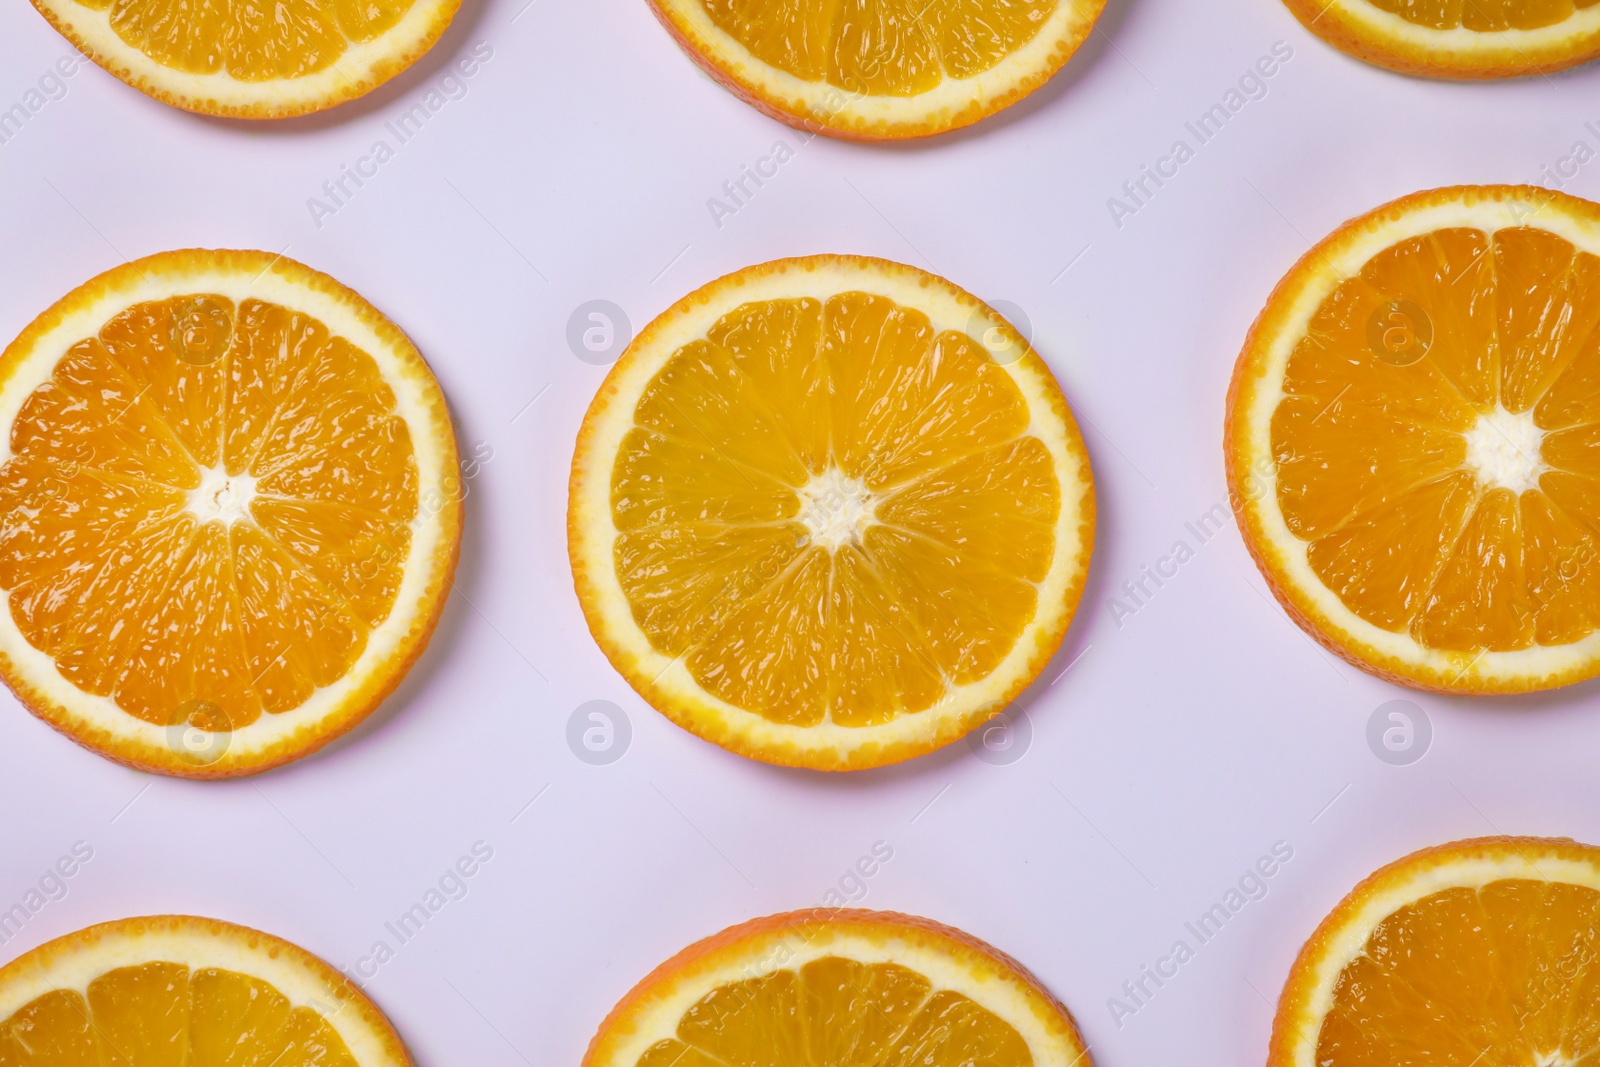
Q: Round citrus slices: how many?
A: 9